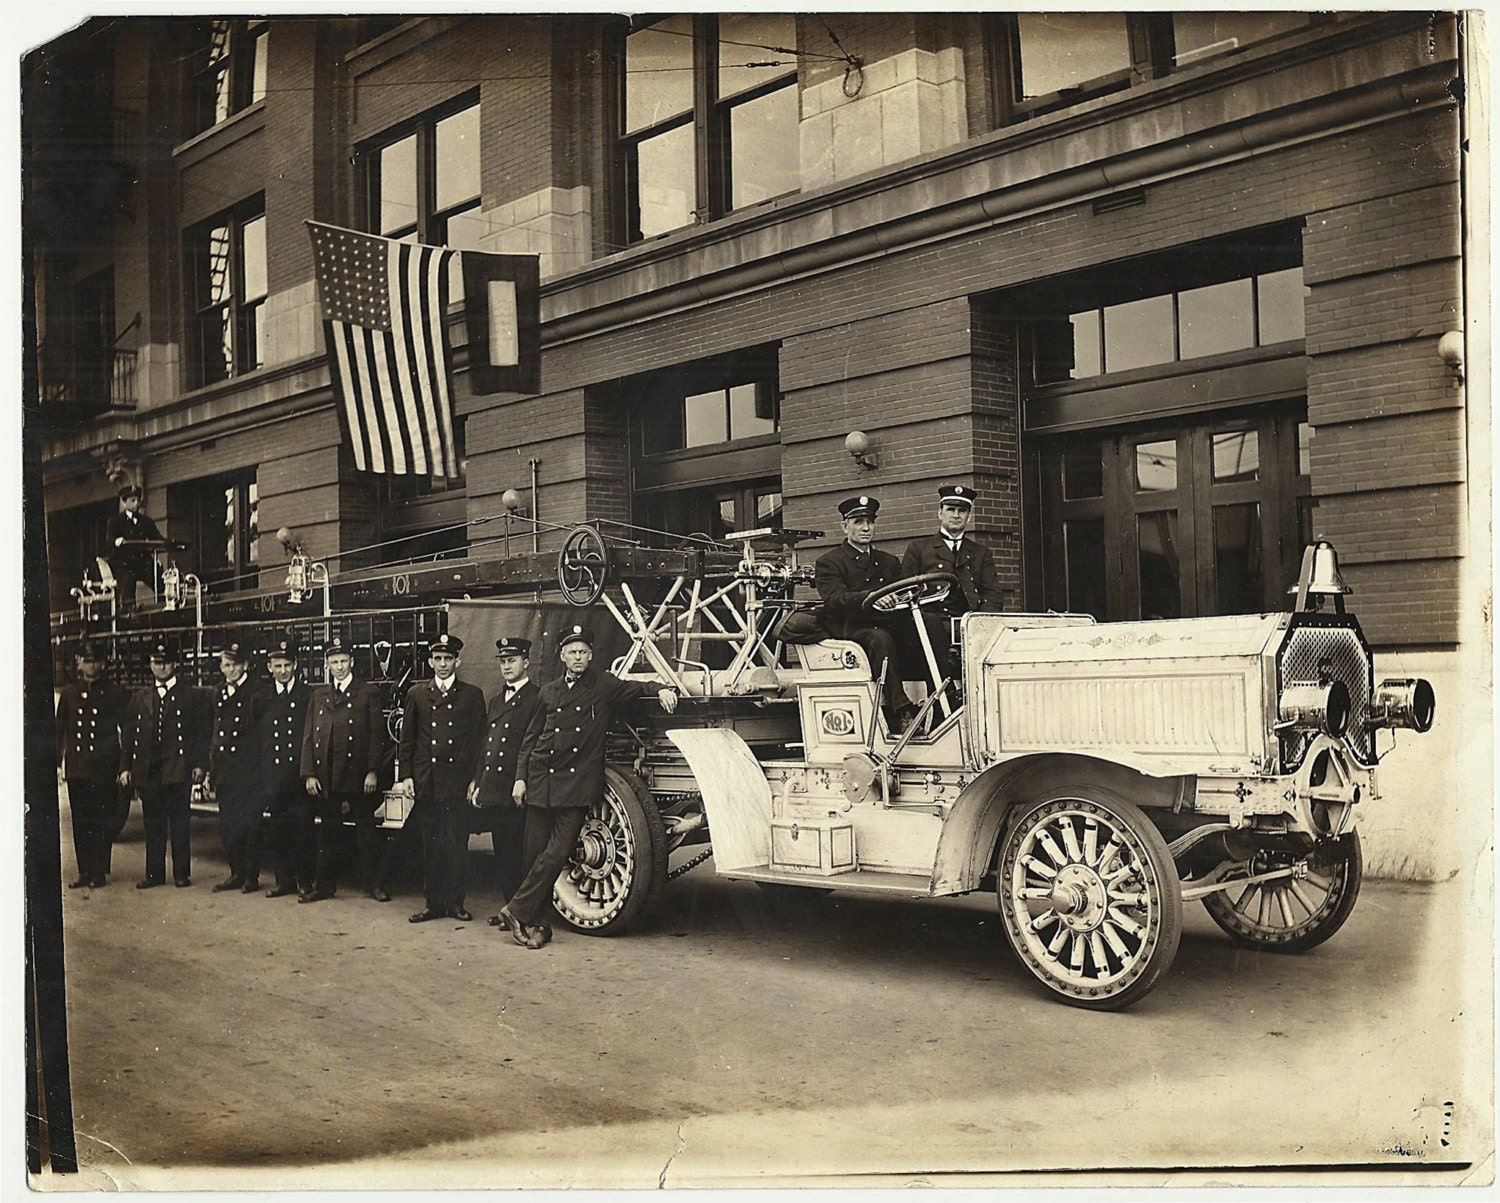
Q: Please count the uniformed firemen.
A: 11